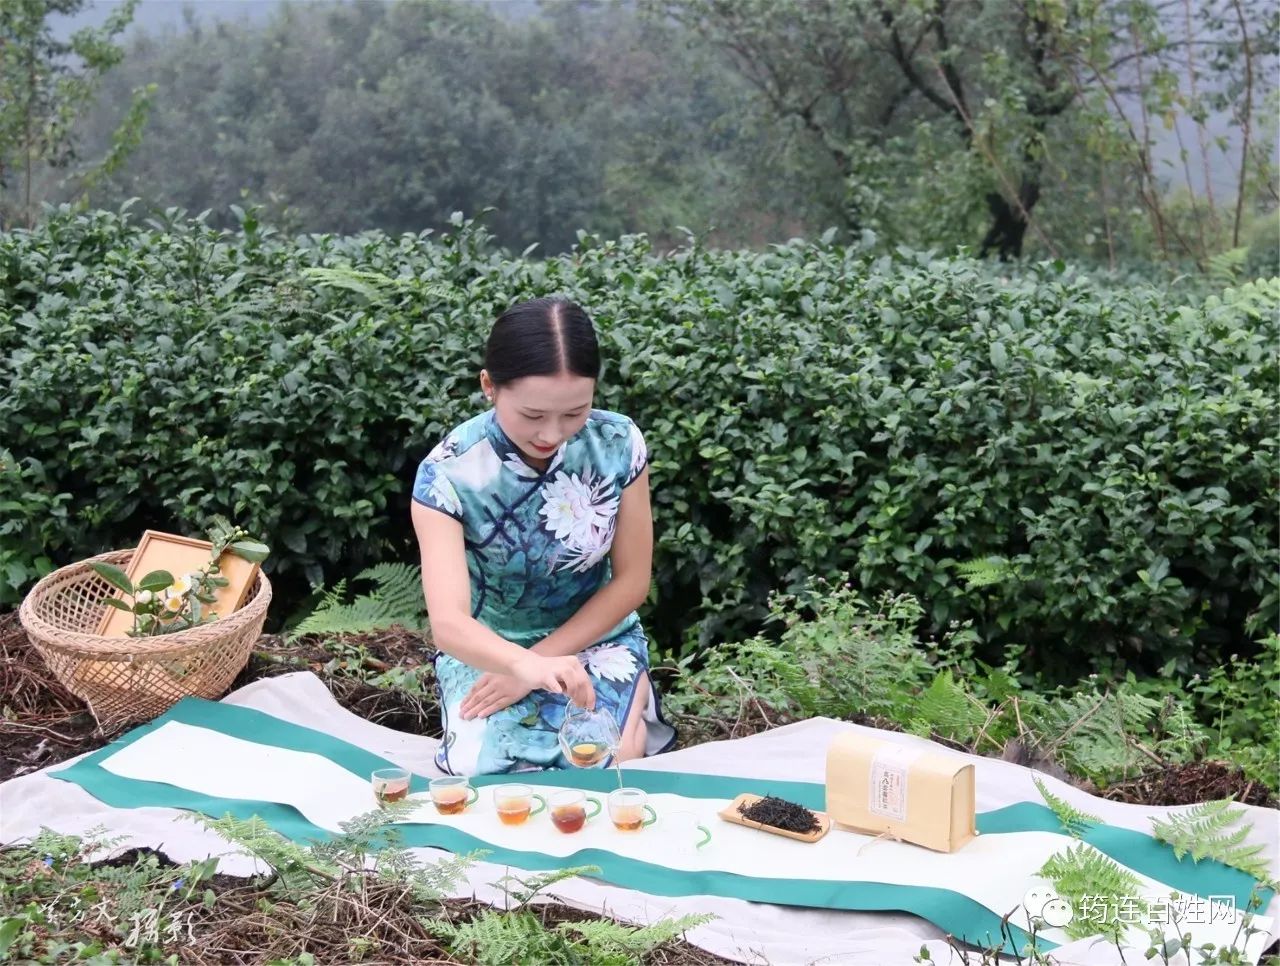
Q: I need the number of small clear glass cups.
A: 6